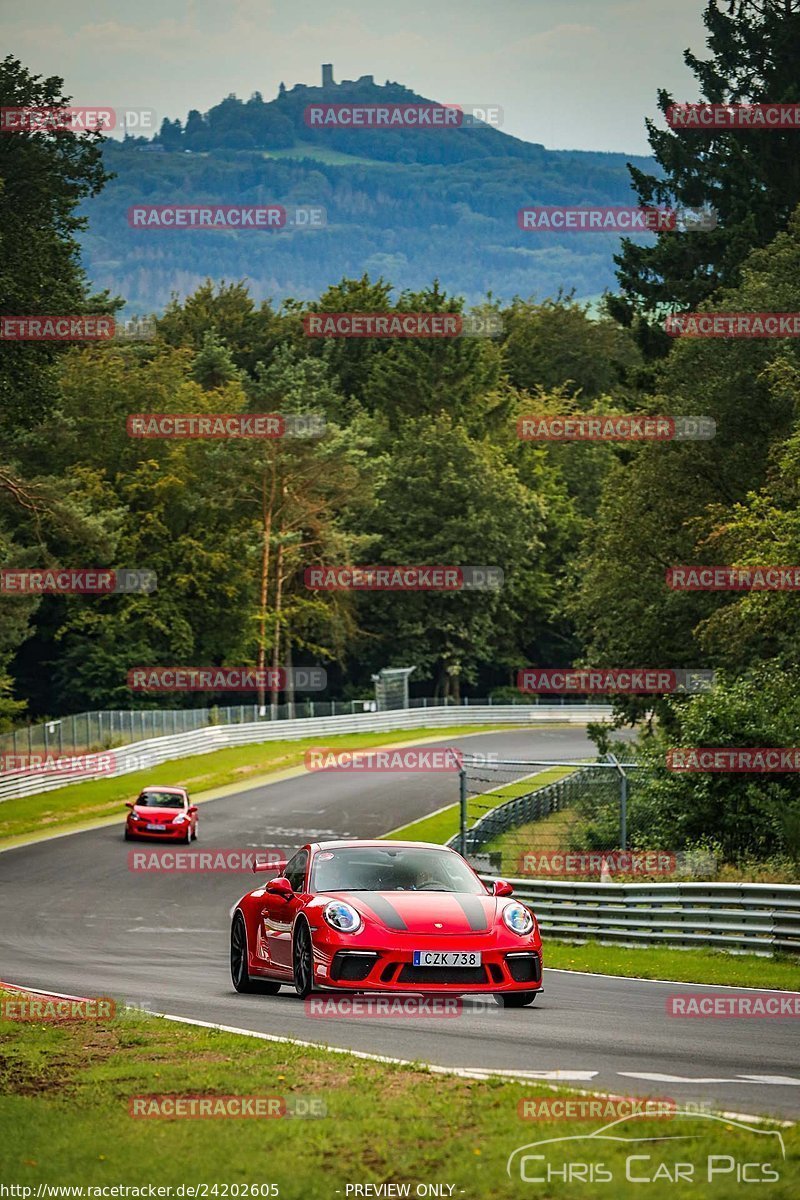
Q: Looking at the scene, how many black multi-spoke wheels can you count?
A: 2